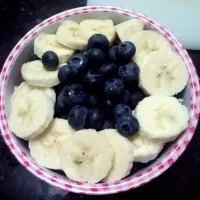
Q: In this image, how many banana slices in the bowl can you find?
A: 14